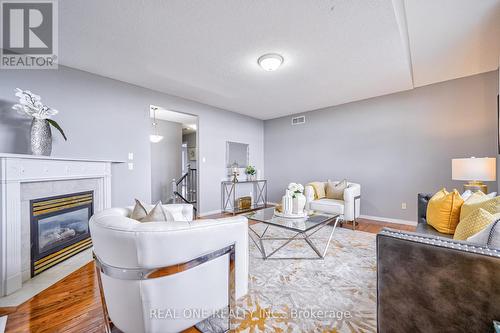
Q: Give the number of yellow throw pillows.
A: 3